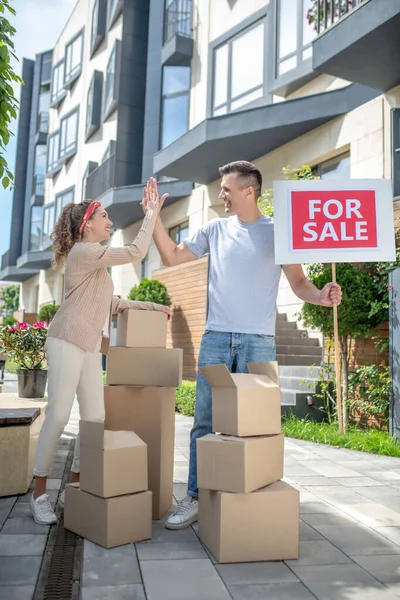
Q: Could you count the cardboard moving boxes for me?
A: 8